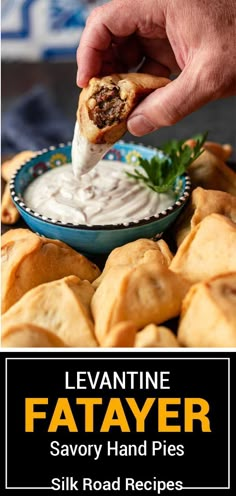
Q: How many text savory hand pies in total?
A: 1